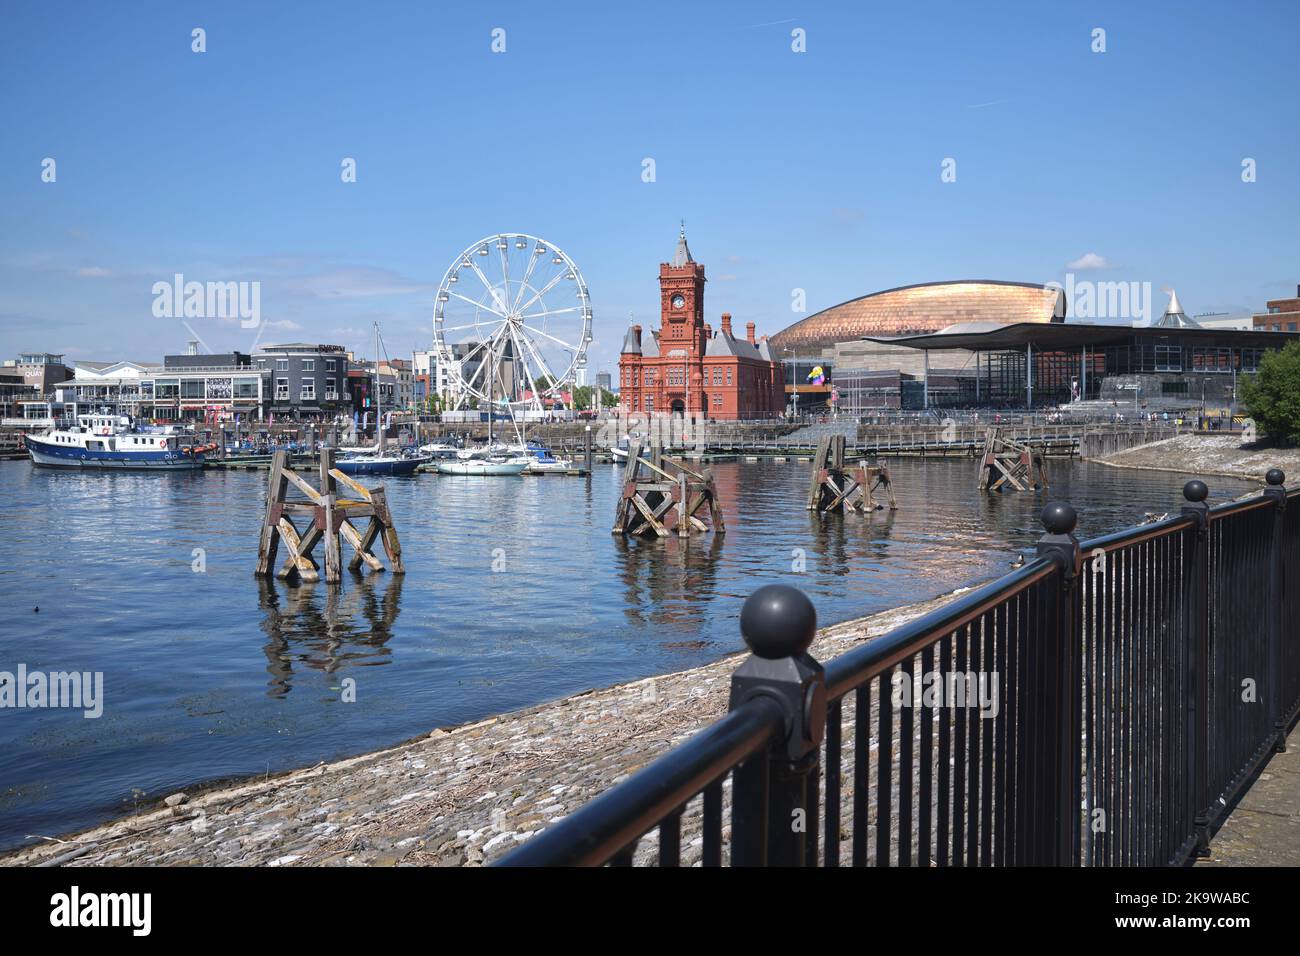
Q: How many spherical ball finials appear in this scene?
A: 4